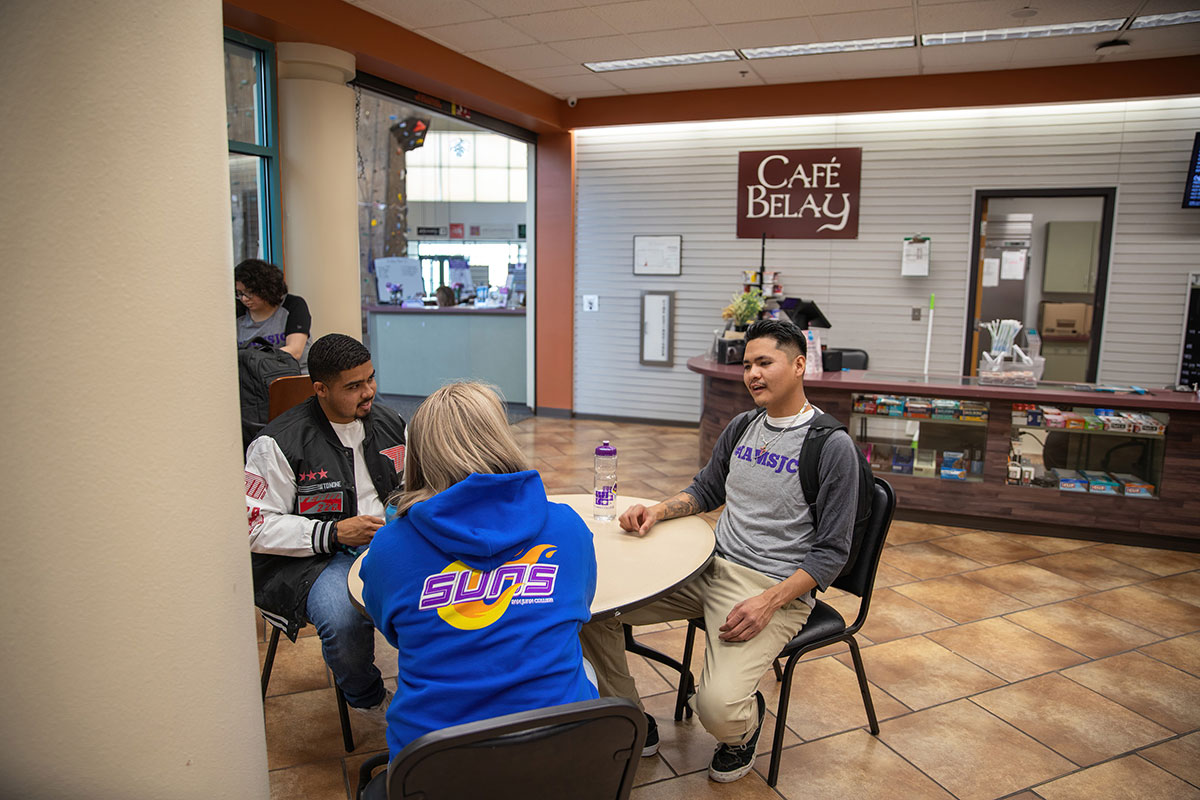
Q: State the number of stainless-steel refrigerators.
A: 1